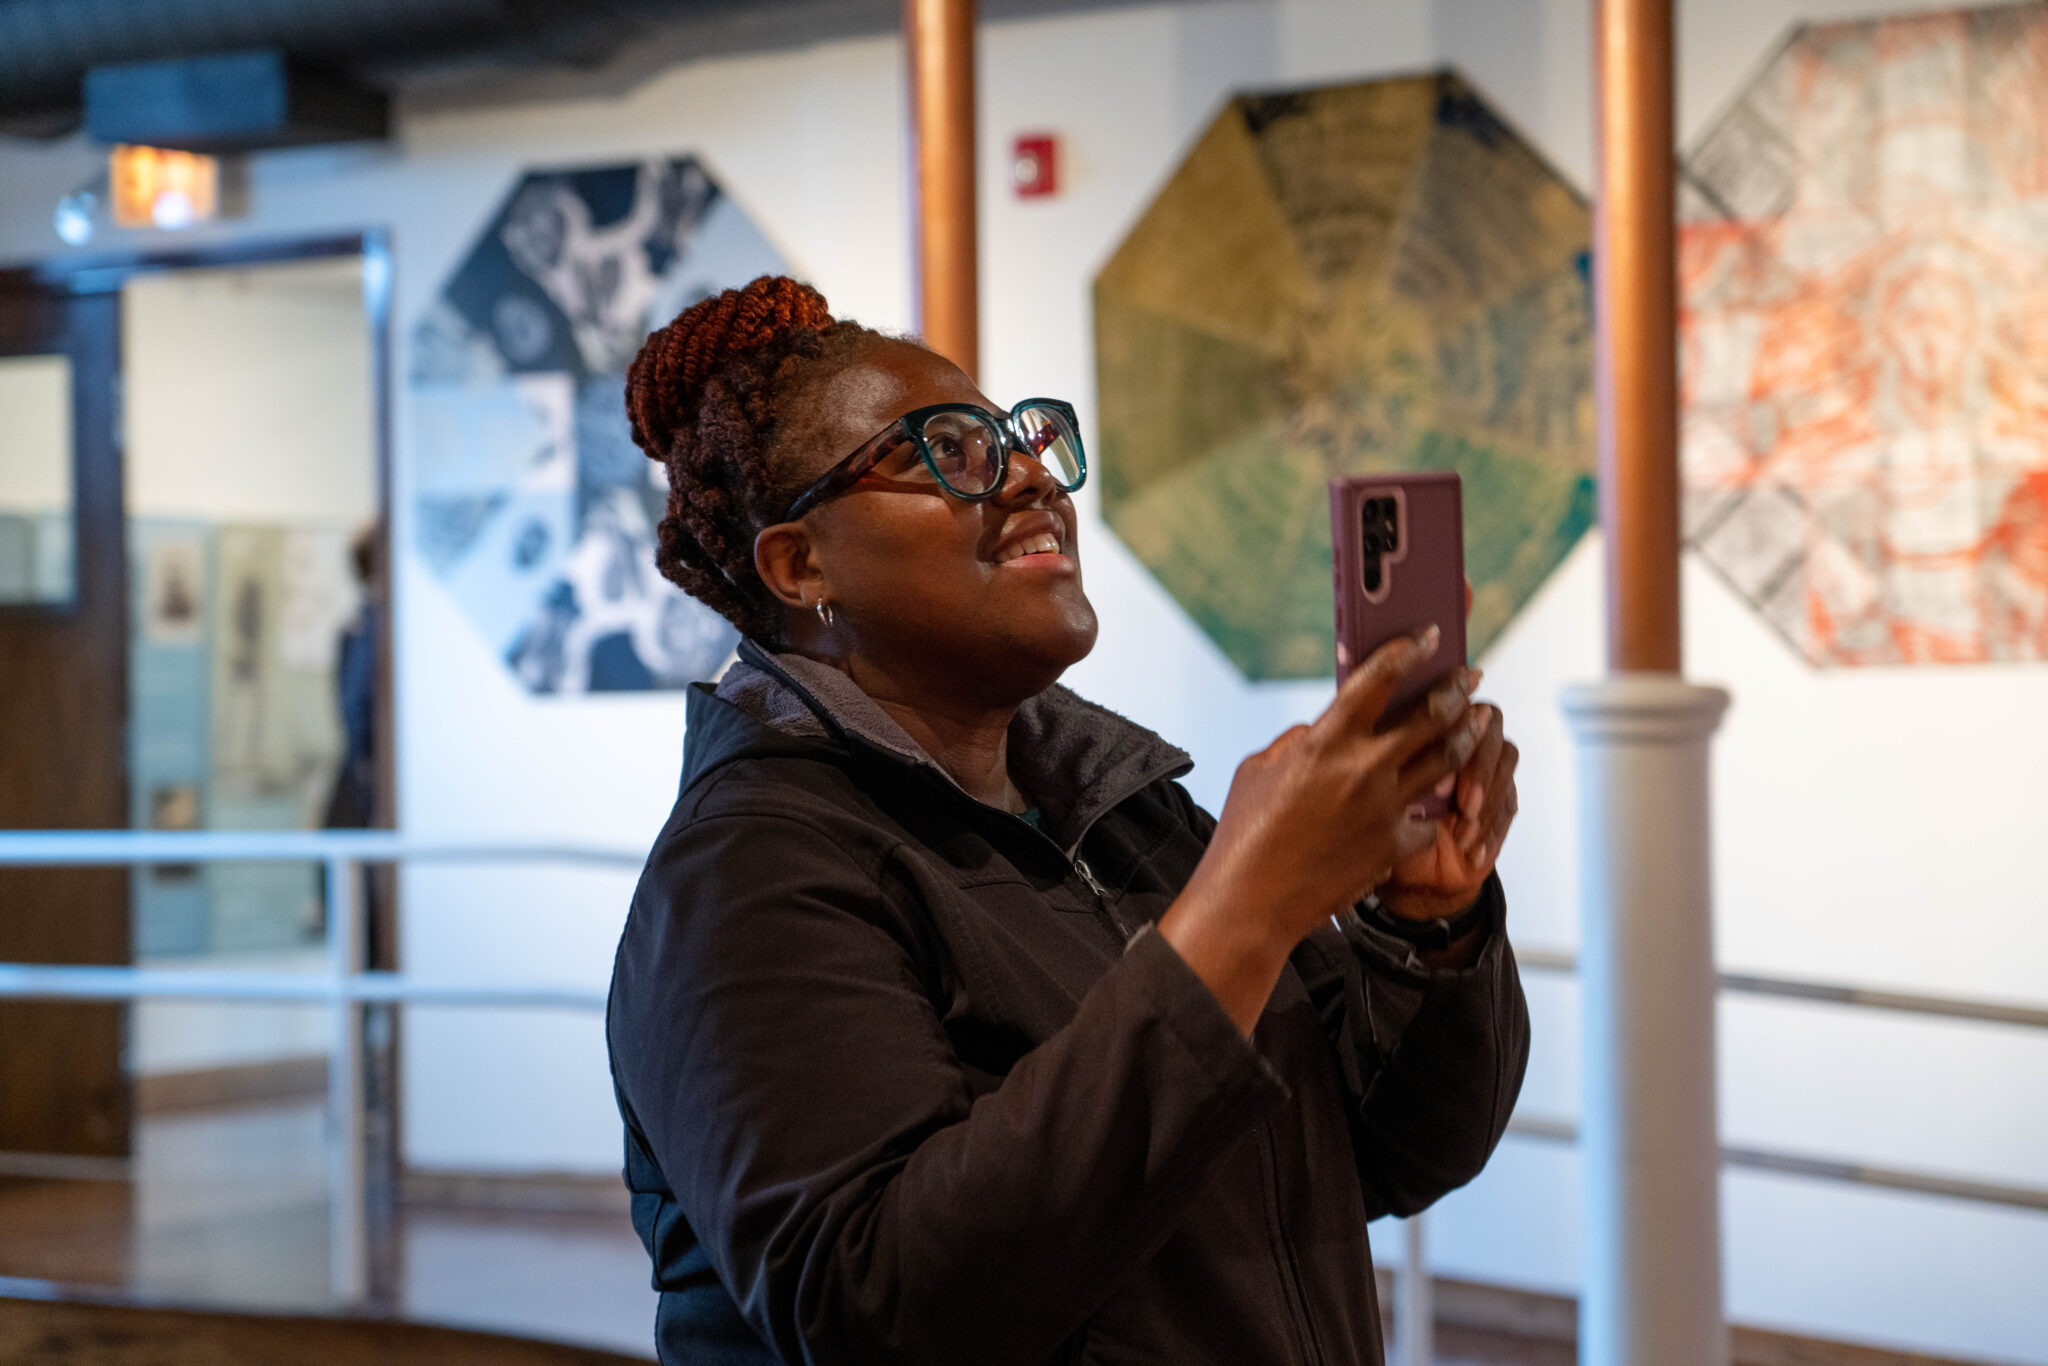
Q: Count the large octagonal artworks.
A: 3